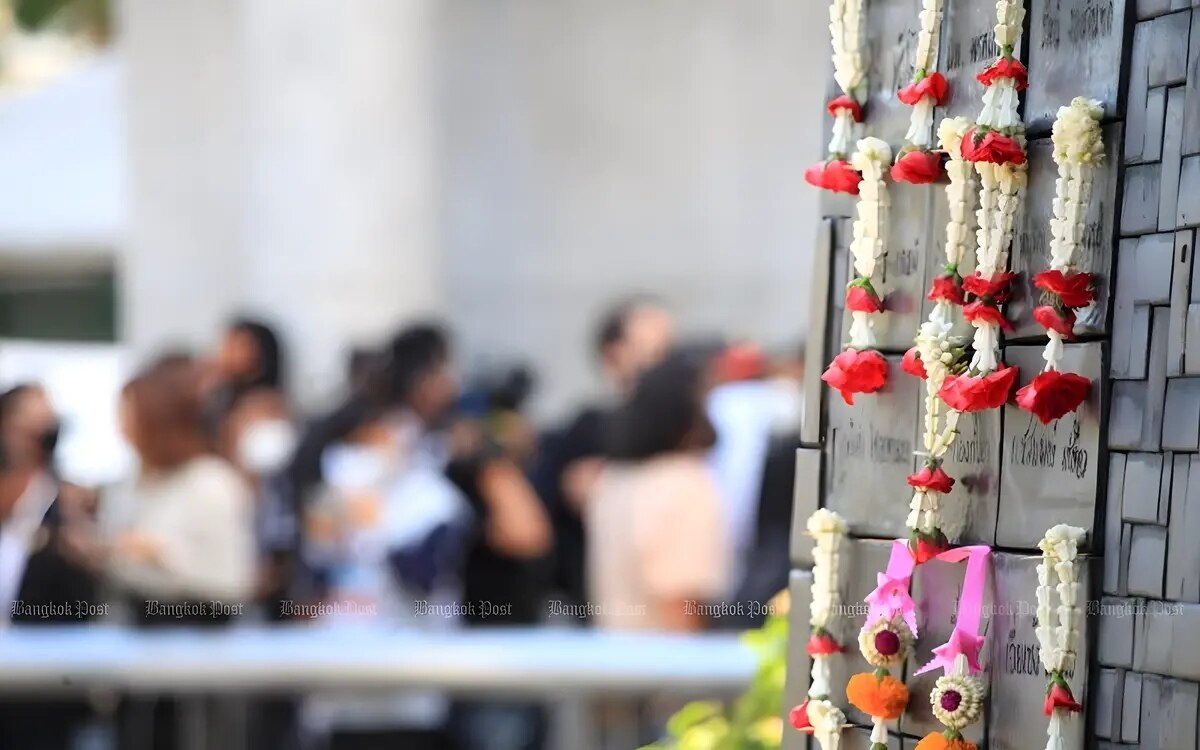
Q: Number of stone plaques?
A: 12